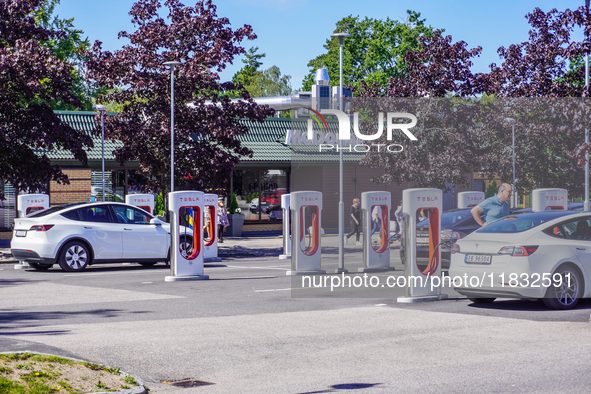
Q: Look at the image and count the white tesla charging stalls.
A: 10